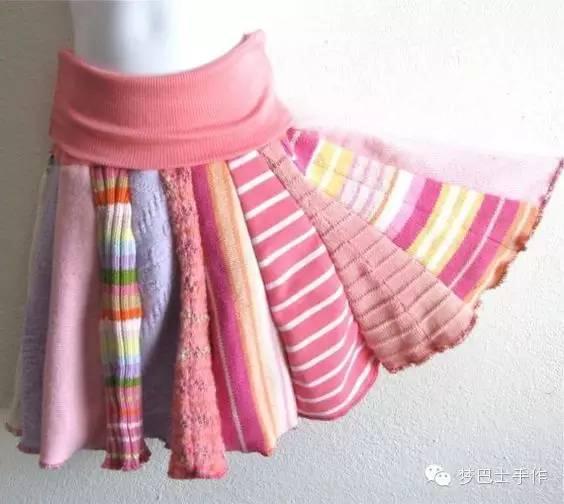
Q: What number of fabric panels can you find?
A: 11